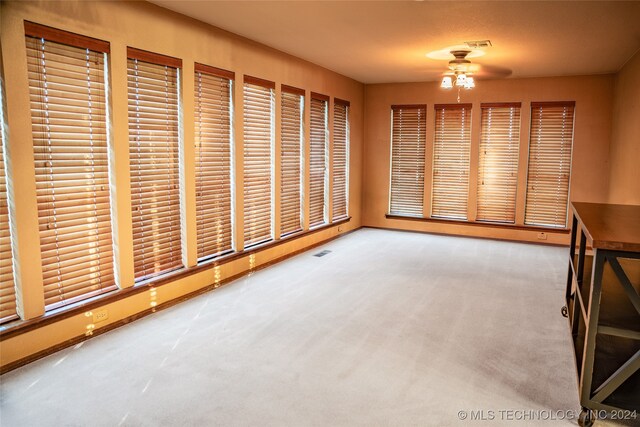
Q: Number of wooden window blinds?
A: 12